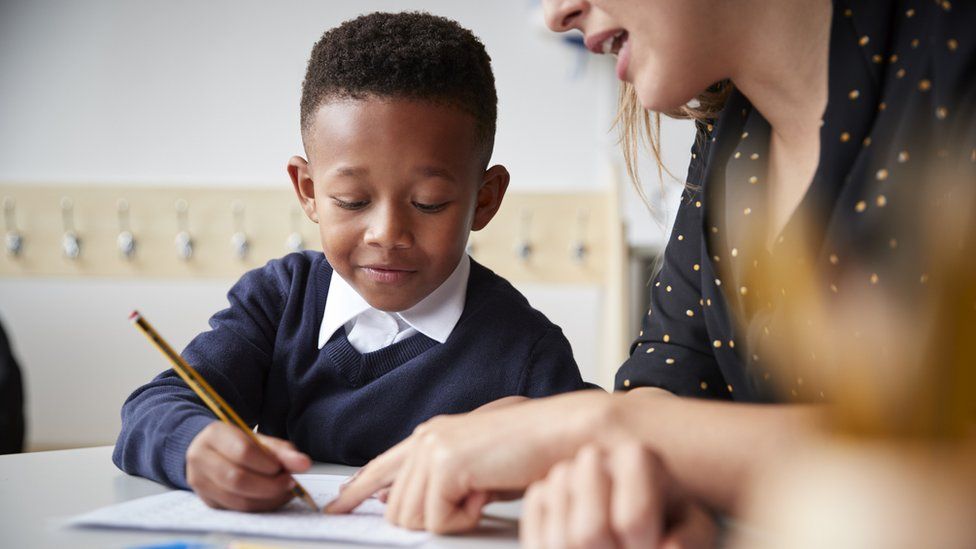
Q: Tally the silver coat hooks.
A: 9